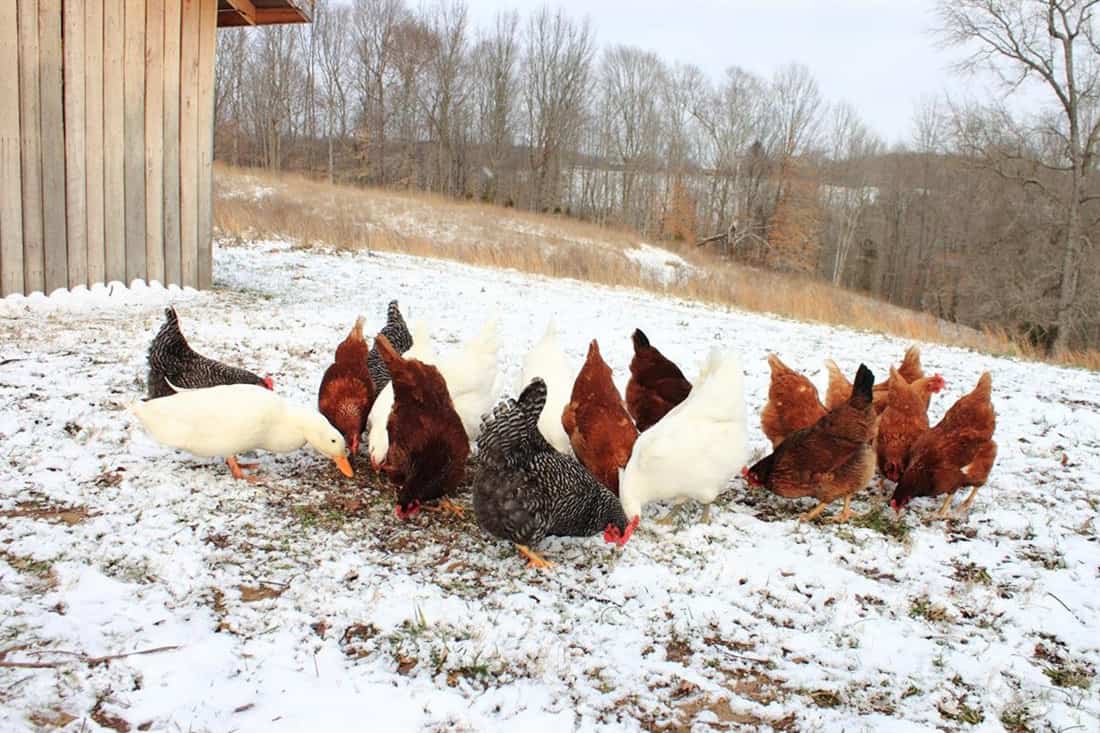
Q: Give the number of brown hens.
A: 10